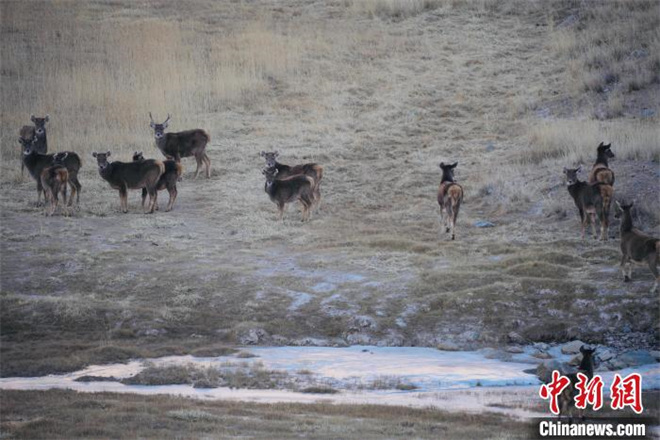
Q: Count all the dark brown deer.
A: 13